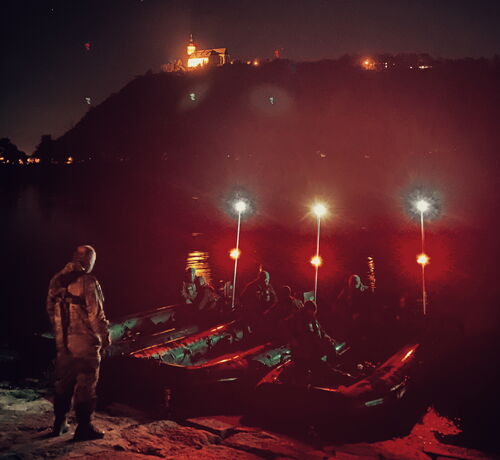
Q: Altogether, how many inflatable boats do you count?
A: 3